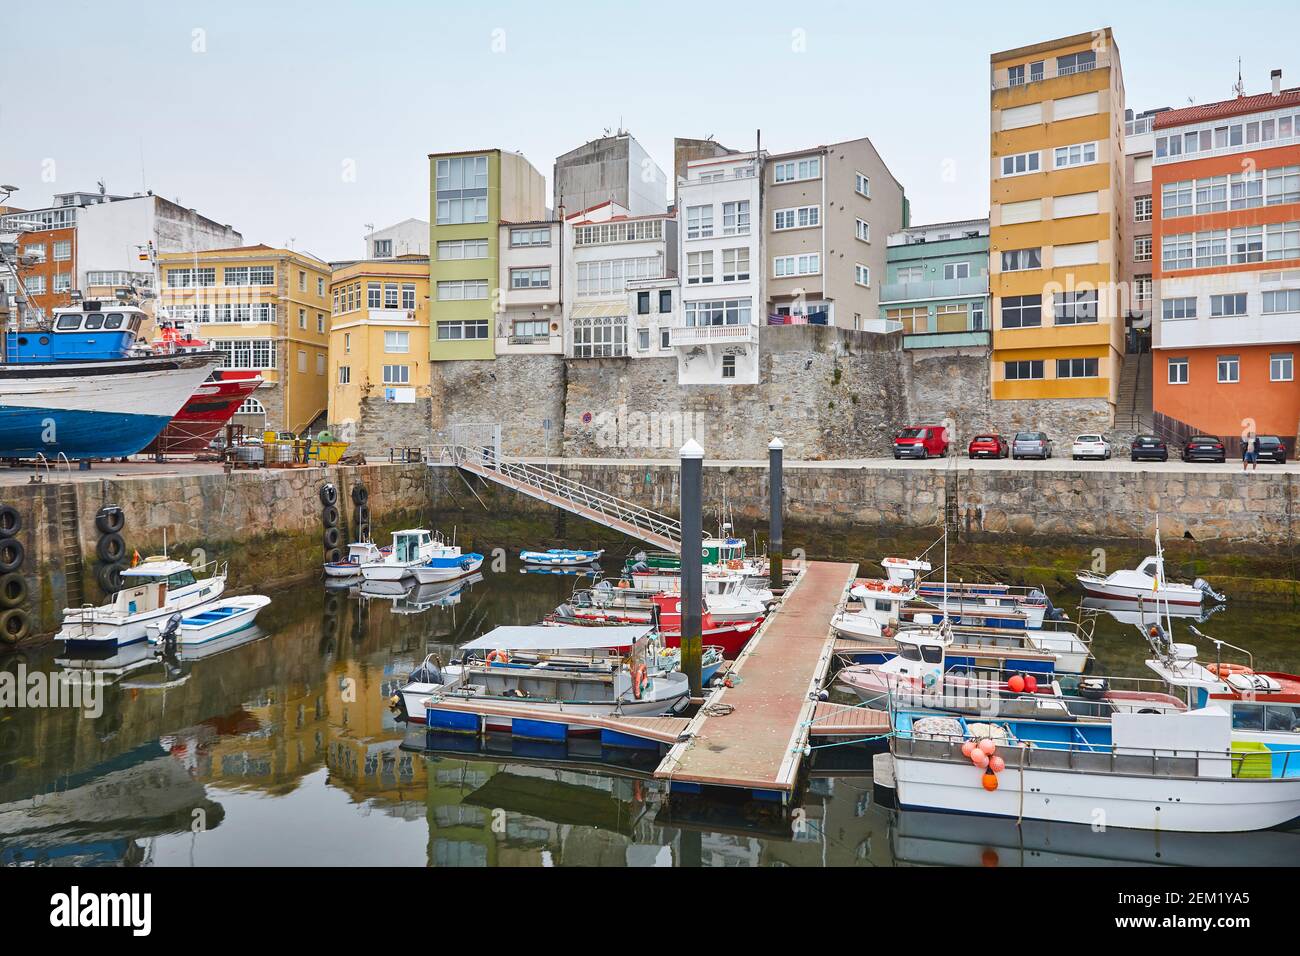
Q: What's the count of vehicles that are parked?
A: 7